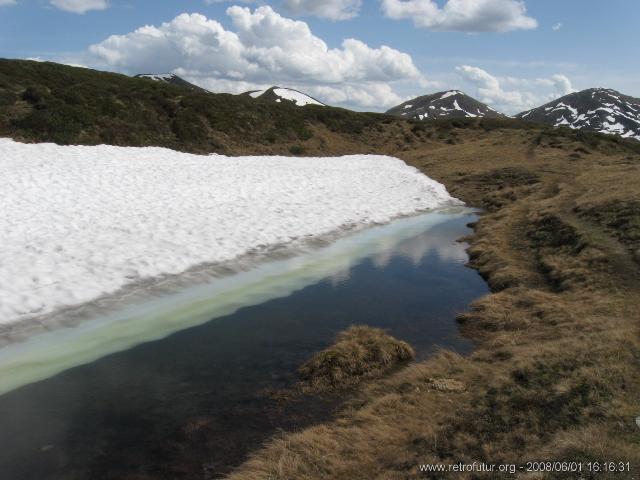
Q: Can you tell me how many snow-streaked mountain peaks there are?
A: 4